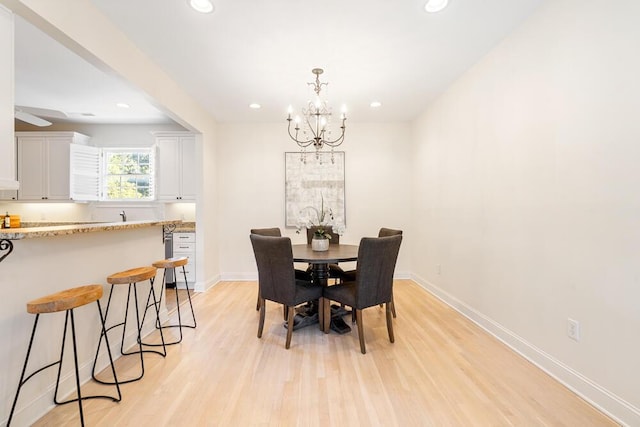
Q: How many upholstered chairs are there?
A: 5